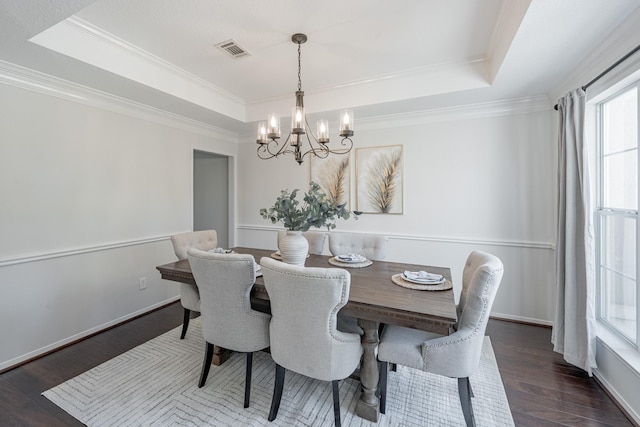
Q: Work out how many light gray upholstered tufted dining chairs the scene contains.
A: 6